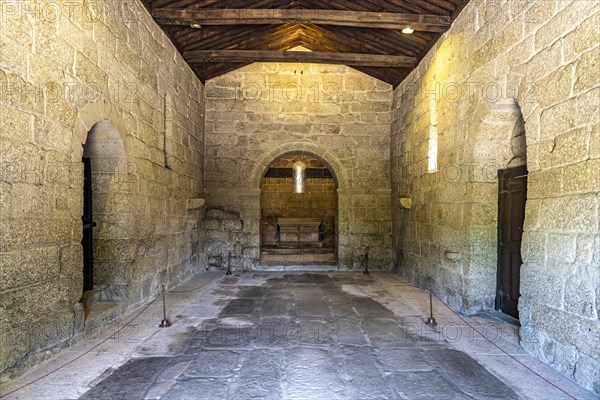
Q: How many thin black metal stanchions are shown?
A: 4